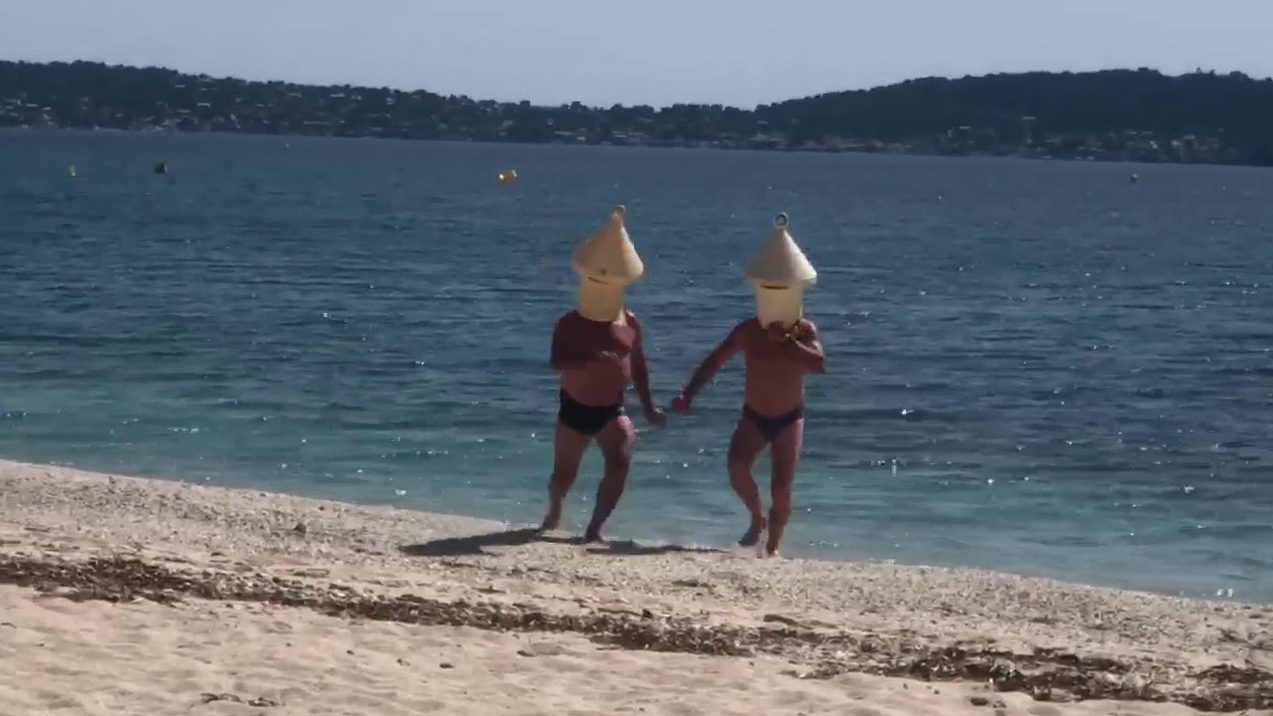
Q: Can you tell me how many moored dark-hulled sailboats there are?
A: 0